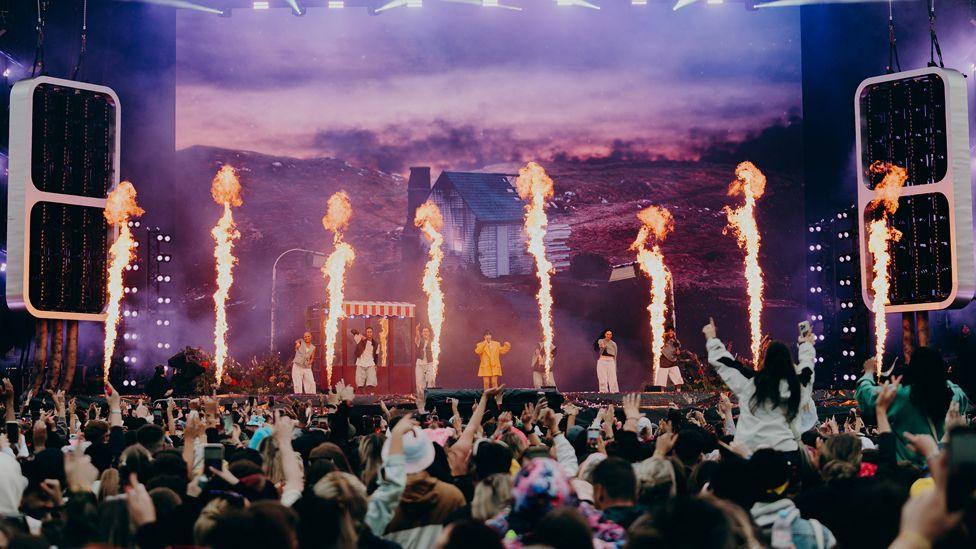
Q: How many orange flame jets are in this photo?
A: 8